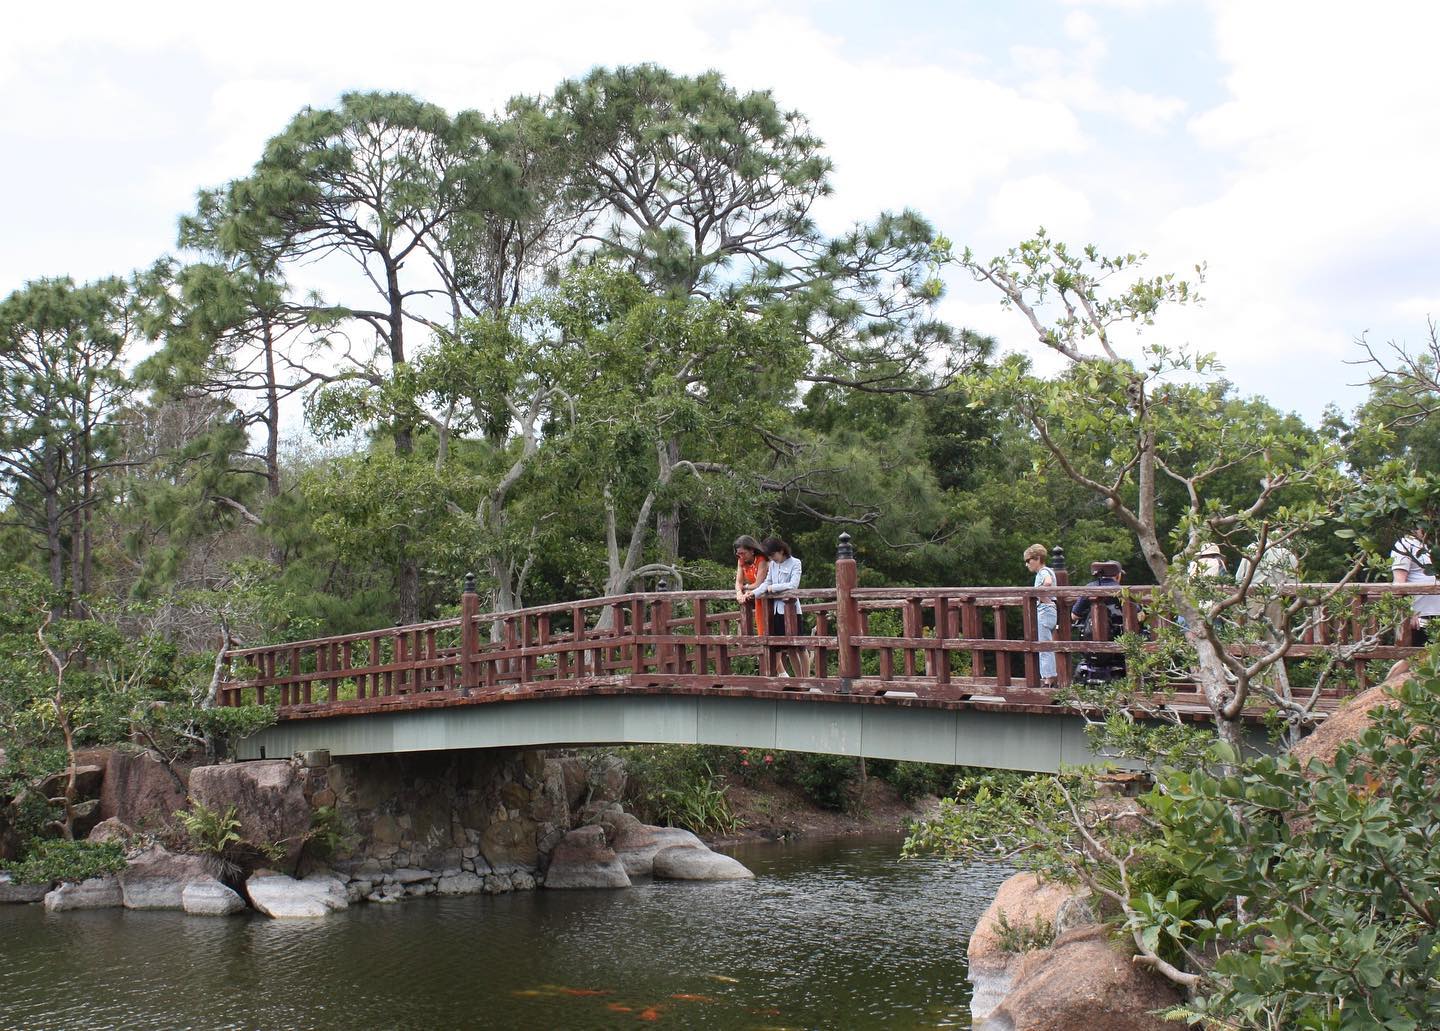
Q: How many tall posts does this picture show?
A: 4